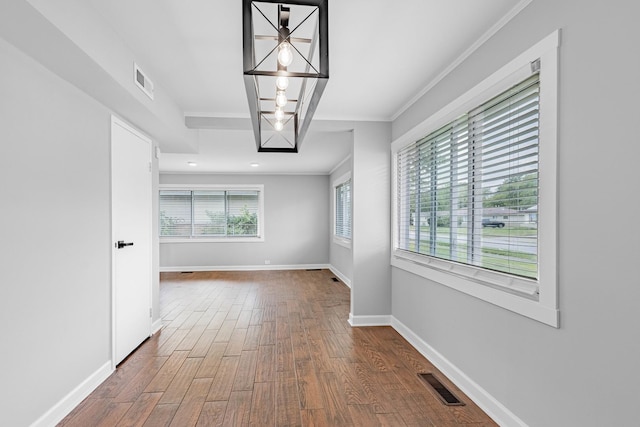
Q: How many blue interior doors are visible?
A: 0